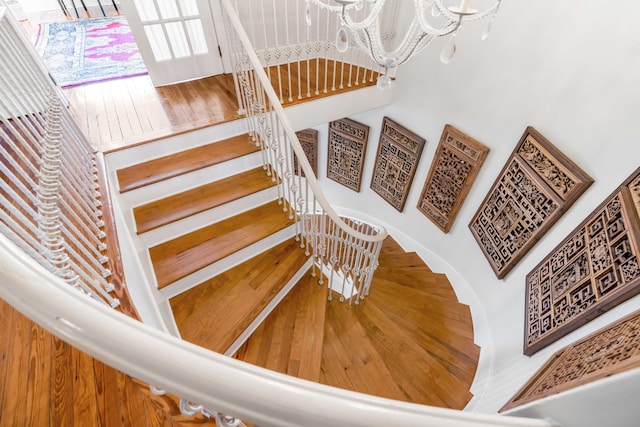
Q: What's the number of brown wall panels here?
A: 7